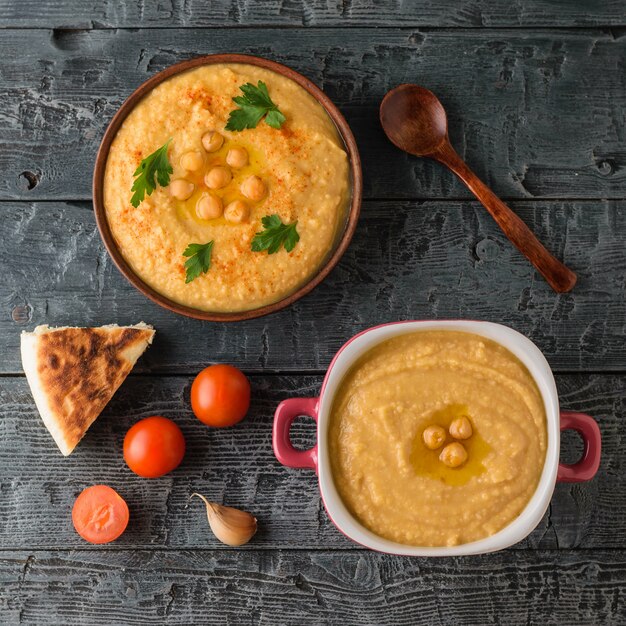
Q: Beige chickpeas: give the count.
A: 11